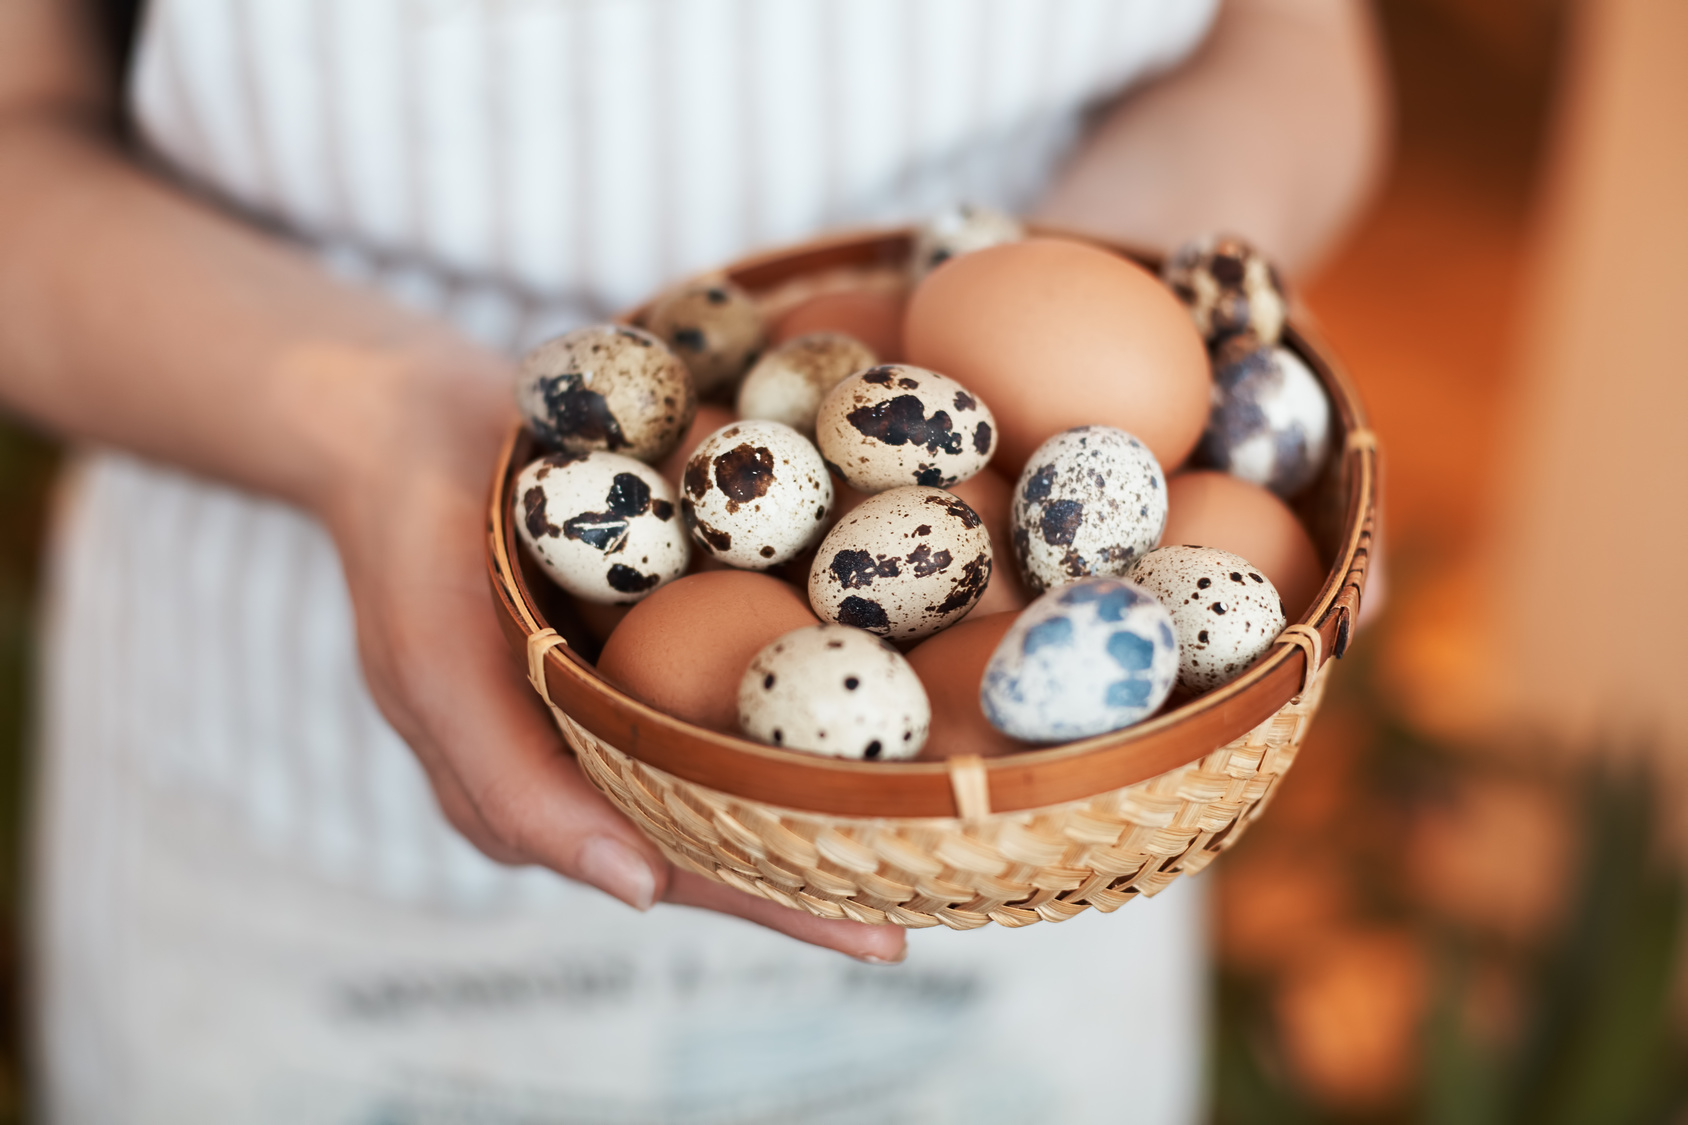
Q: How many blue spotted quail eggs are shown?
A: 1